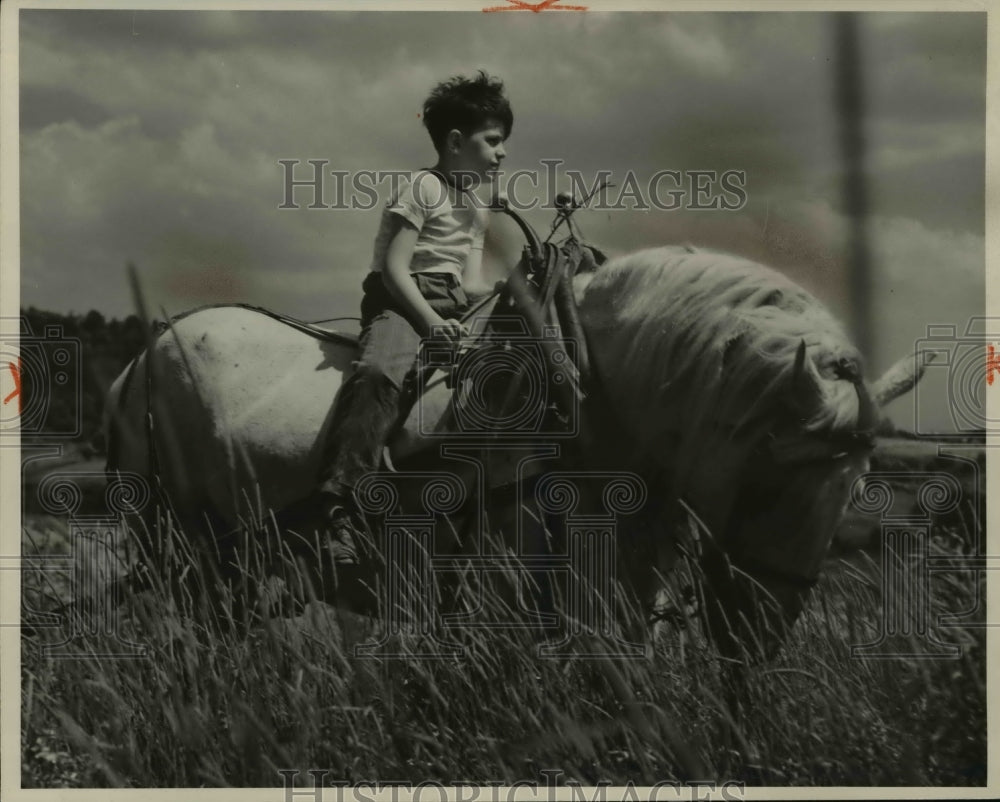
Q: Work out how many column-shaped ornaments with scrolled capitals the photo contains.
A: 4